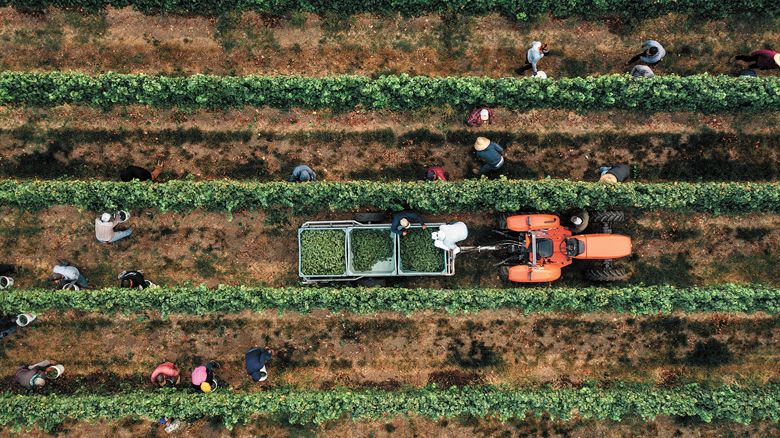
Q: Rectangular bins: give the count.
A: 3